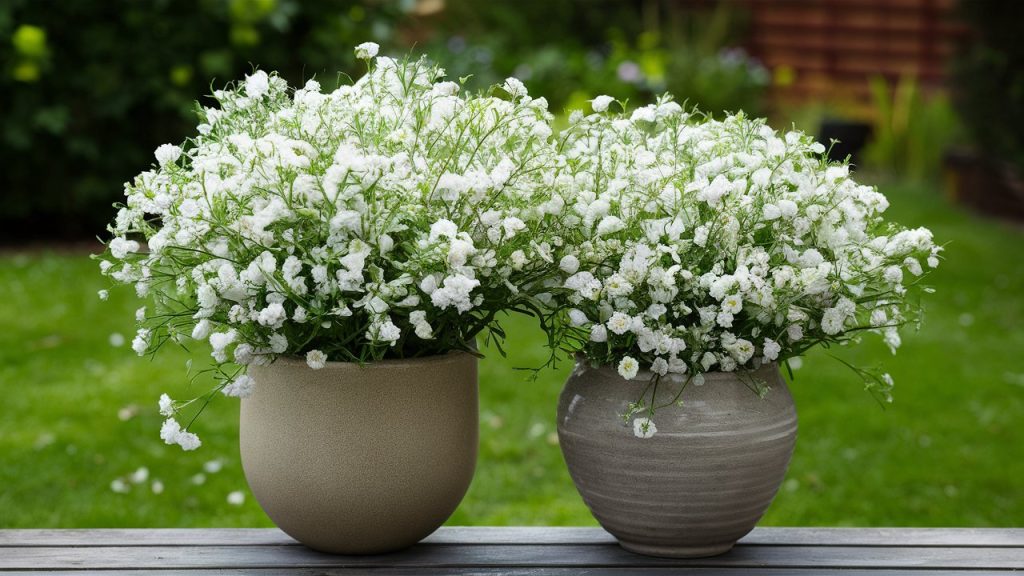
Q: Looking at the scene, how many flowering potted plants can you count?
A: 2